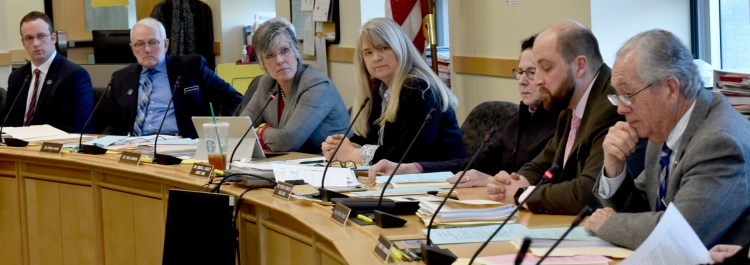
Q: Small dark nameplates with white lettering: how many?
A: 6